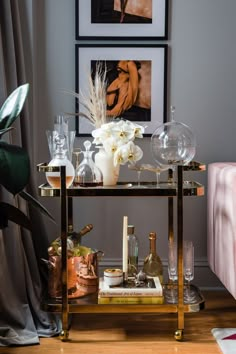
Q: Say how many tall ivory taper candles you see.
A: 1